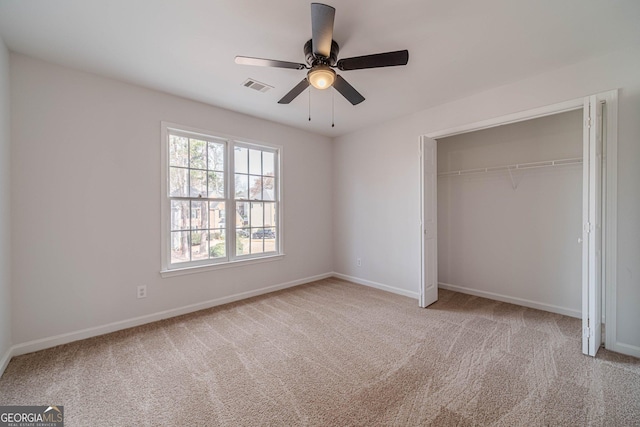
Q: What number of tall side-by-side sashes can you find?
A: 2